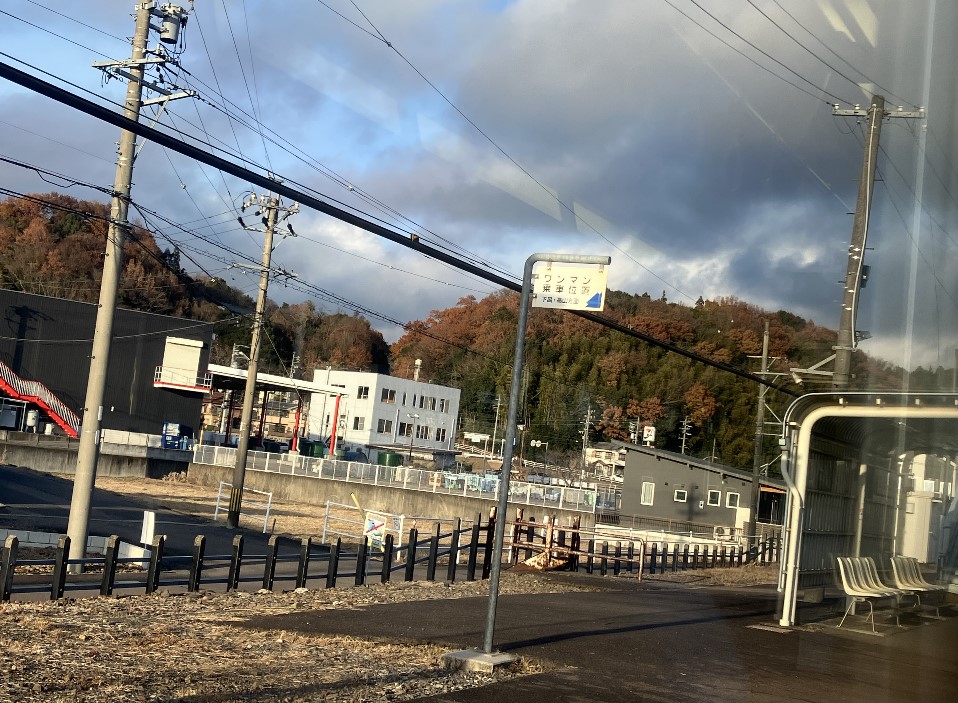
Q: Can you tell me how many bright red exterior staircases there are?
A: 1